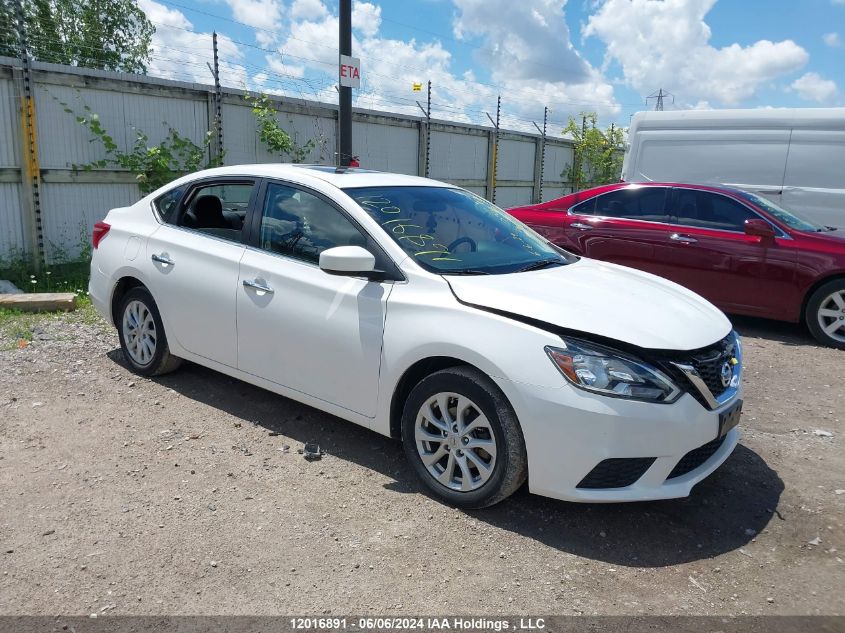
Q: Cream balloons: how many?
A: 0